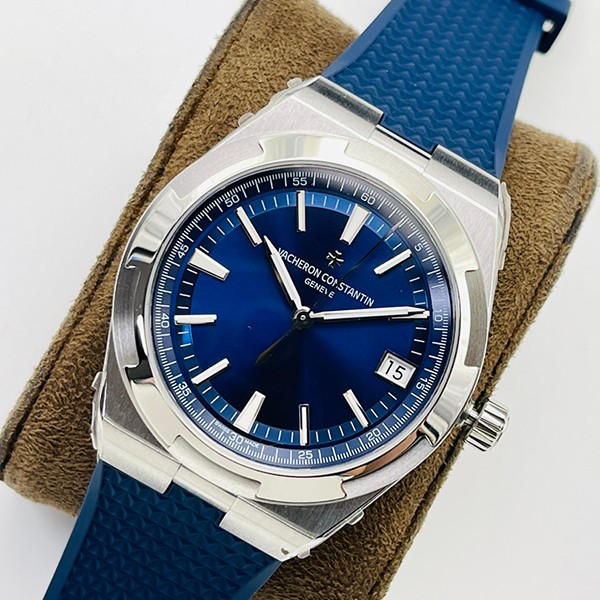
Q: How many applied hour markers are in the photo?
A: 11